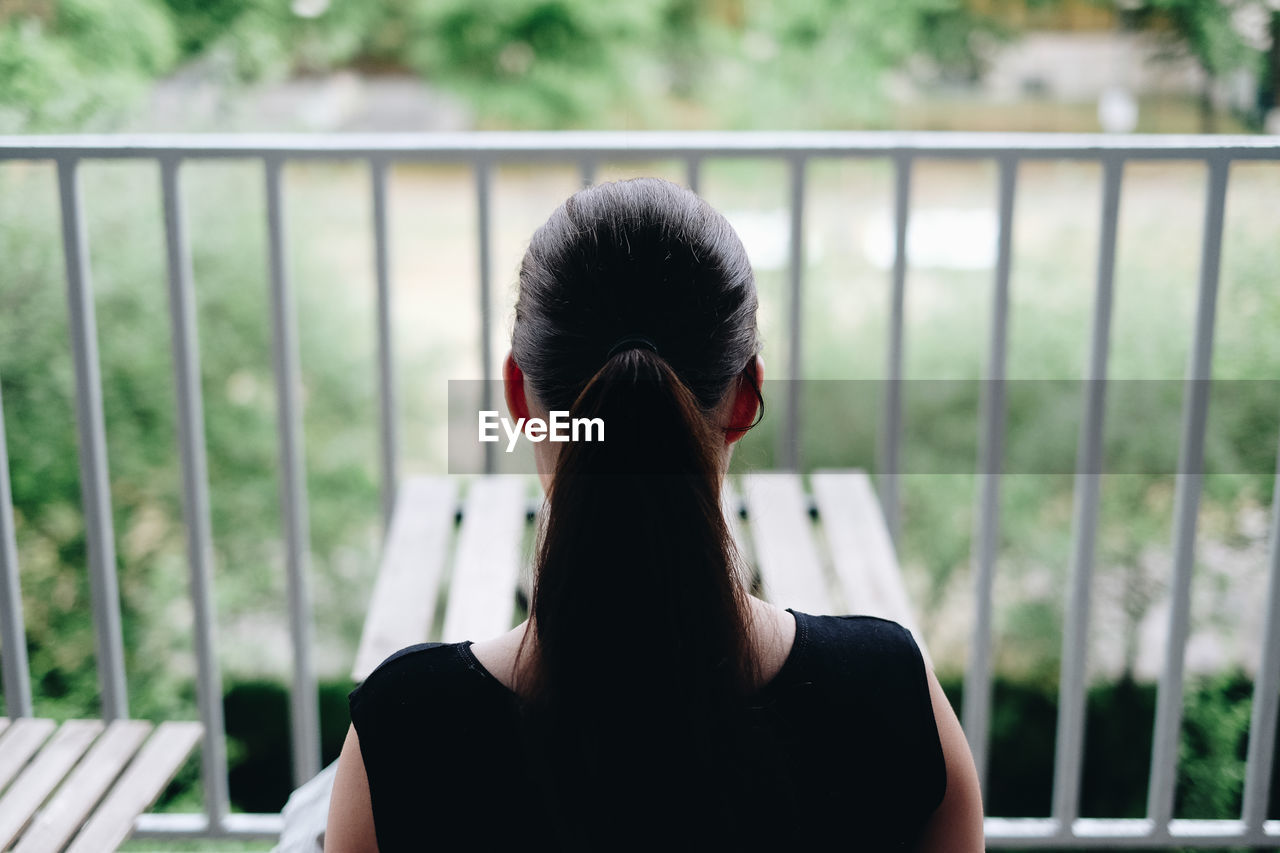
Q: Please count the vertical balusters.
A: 14